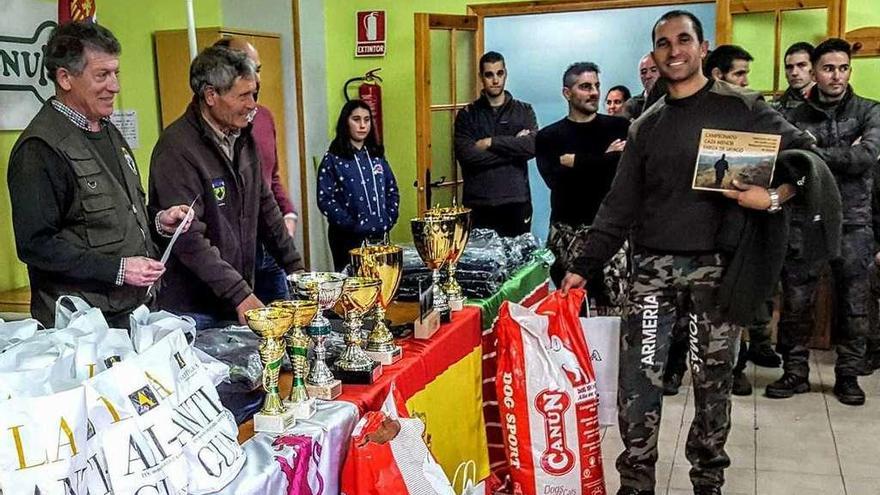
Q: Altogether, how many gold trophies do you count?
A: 6